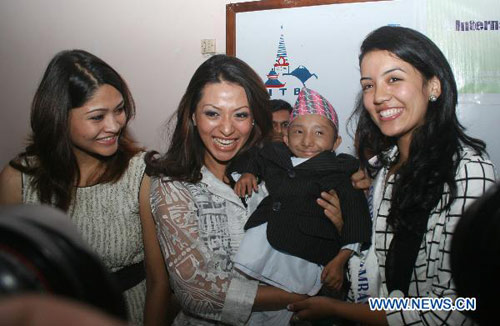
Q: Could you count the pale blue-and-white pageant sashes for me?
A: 1